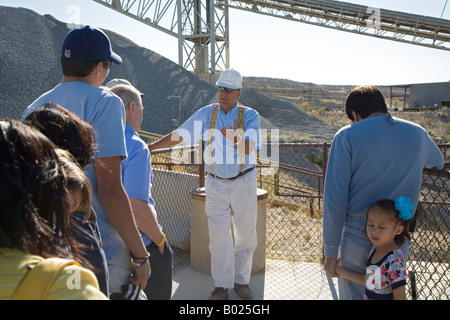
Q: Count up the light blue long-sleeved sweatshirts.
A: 1